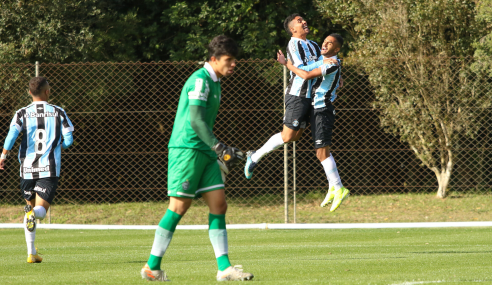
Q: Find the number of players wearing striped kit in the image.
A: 3